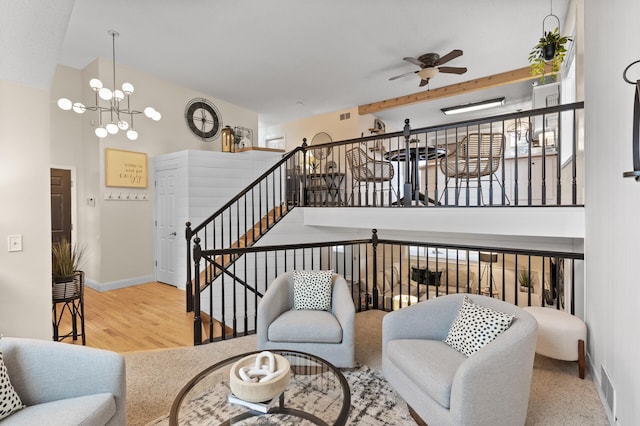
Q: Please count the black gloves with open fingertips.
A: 0